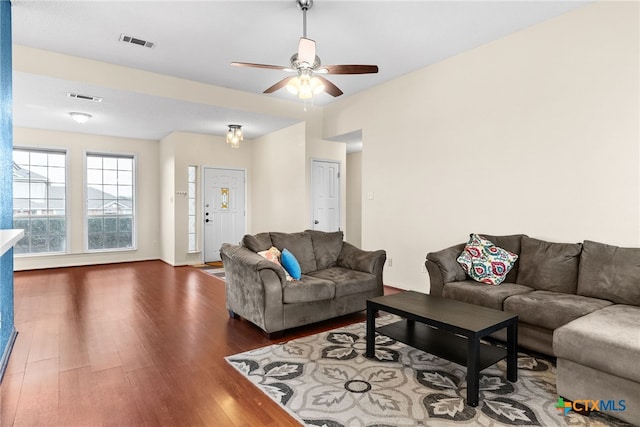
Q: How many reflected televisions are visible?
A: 0